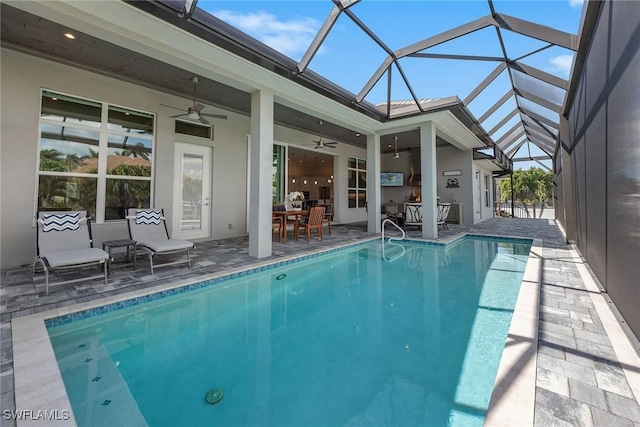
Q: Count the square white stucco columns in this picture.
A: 3